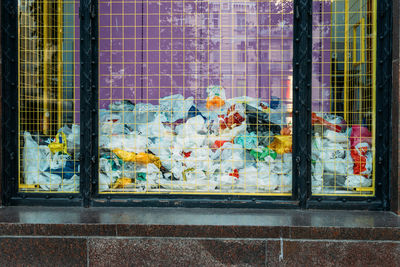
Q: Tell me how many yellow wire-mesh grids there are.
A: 3